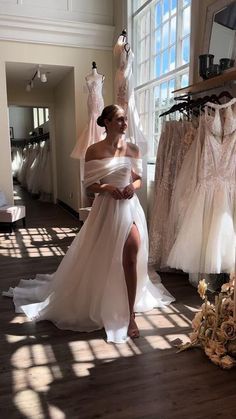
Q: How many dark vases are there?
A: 3